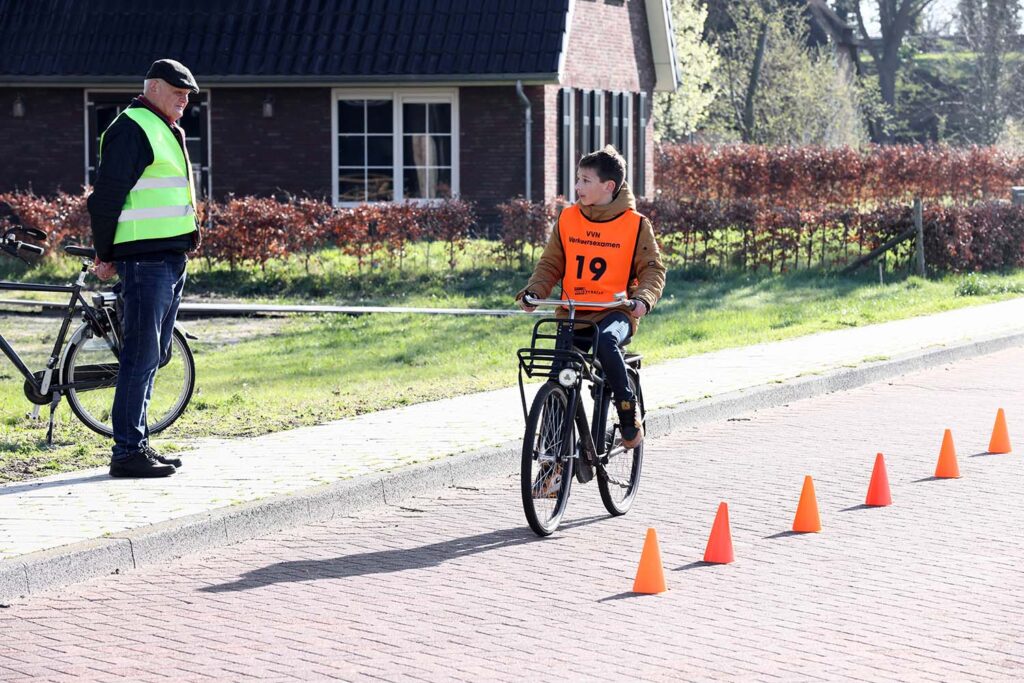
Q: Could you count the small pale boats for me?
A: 0